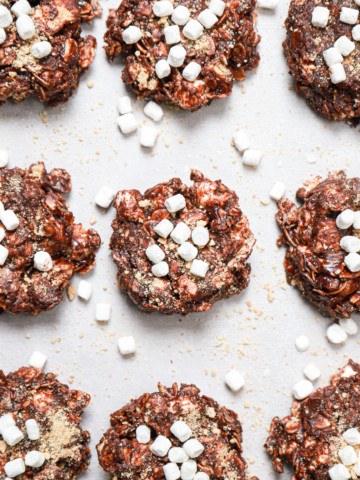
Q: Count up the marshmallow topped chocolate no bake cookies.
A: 9